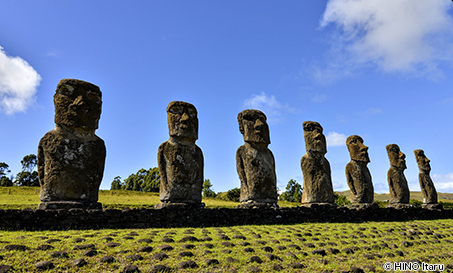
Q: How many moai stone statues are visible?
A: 7